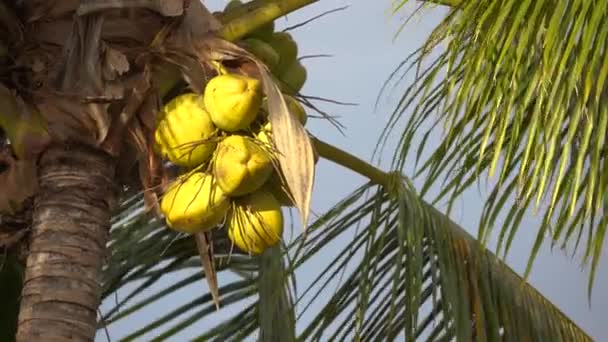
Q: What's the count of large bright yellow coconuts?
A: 5